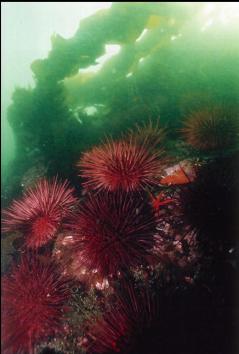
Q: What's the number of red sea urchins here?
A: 7